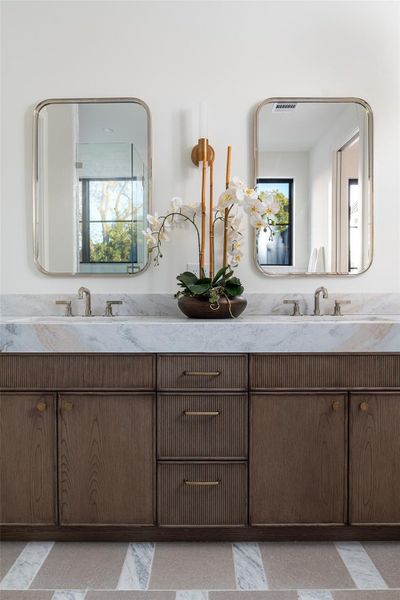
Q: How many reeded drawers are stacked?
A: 3